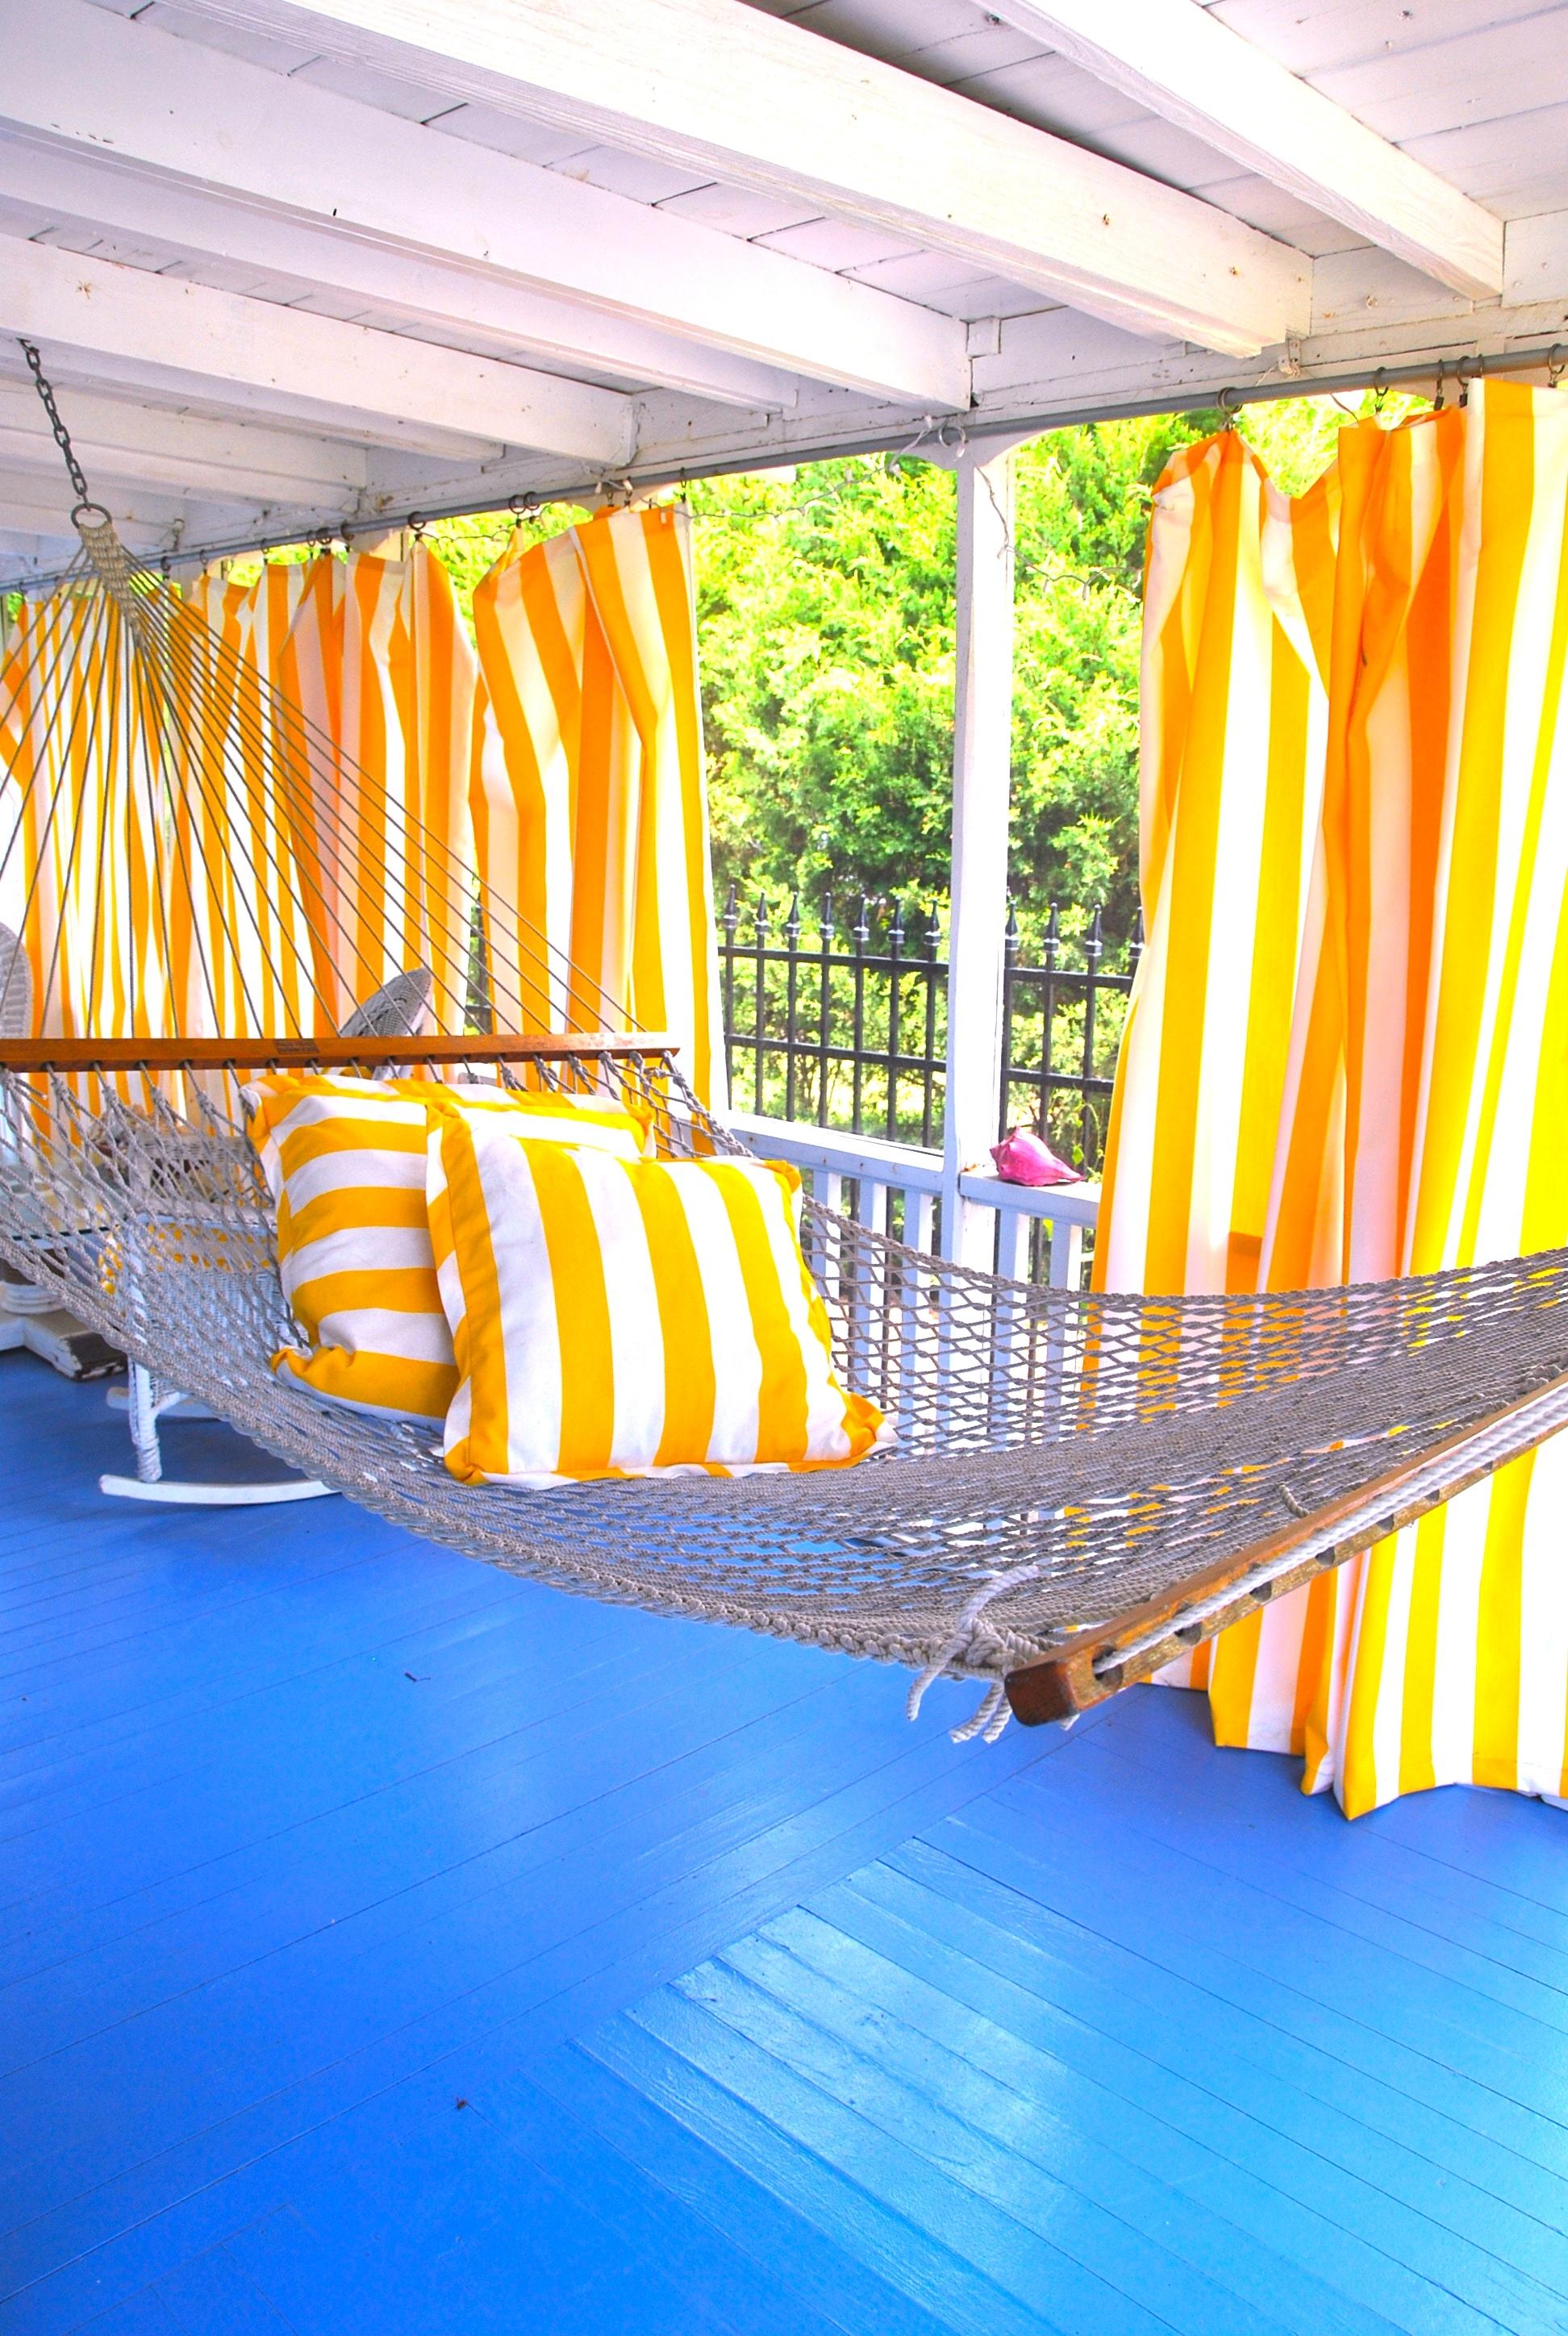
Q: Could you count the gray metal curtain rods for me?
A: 1